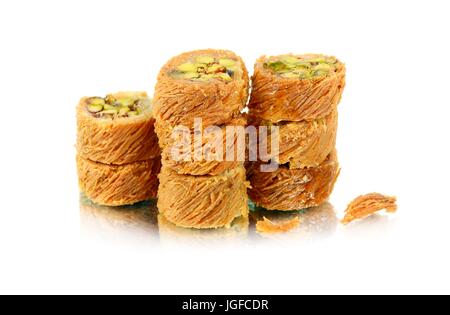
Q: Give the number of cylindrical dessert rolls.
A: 8